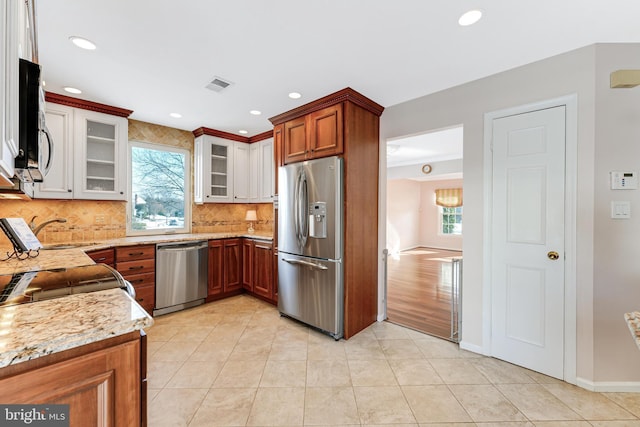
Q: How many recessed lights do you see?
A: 7